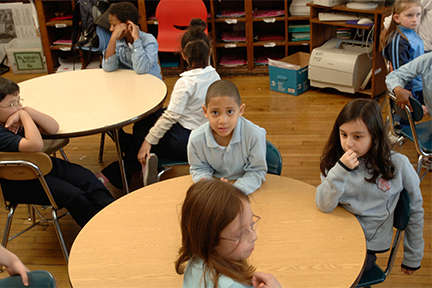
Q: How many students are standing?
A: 0